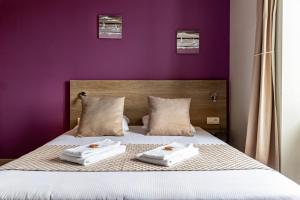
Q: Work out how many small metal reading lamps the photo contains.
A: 2